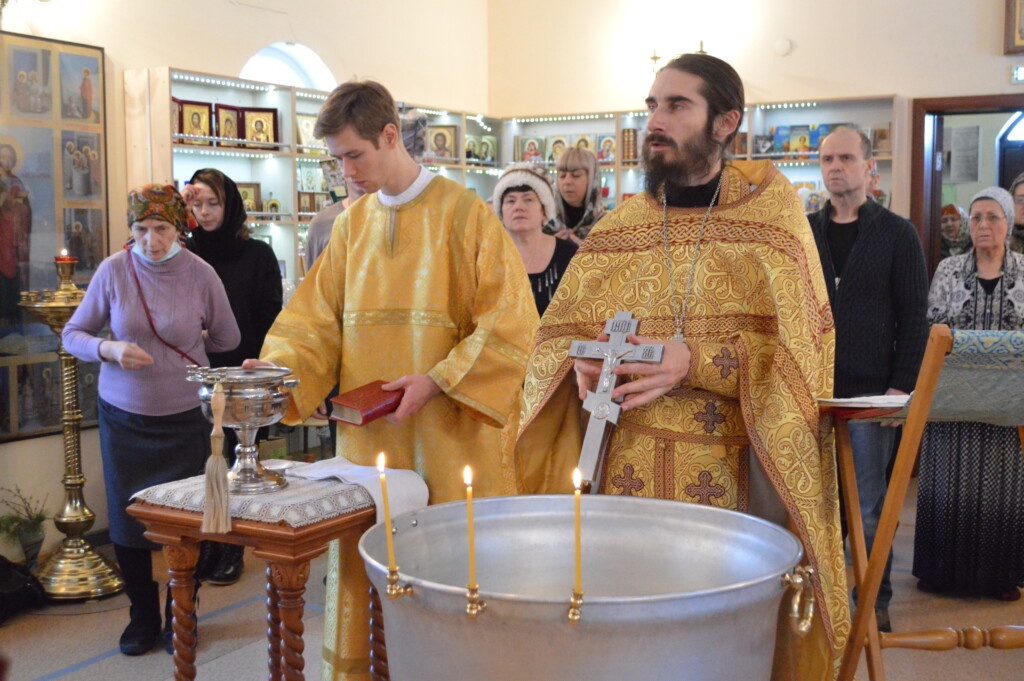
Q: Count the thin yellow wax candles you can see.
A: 3